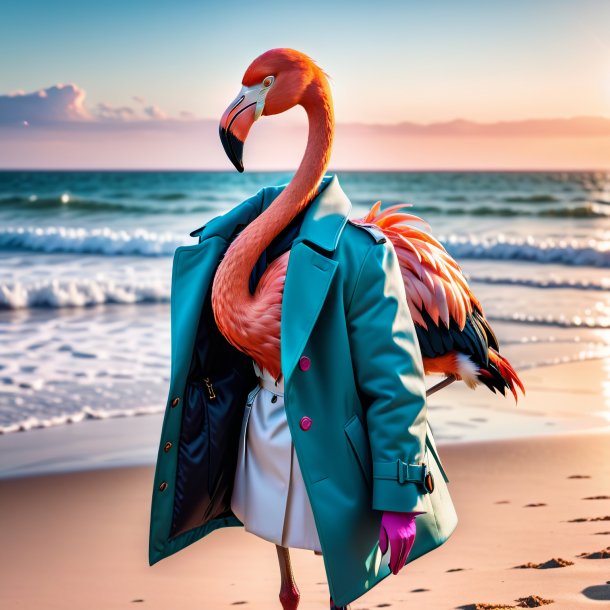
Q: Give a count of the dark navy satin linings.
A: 1